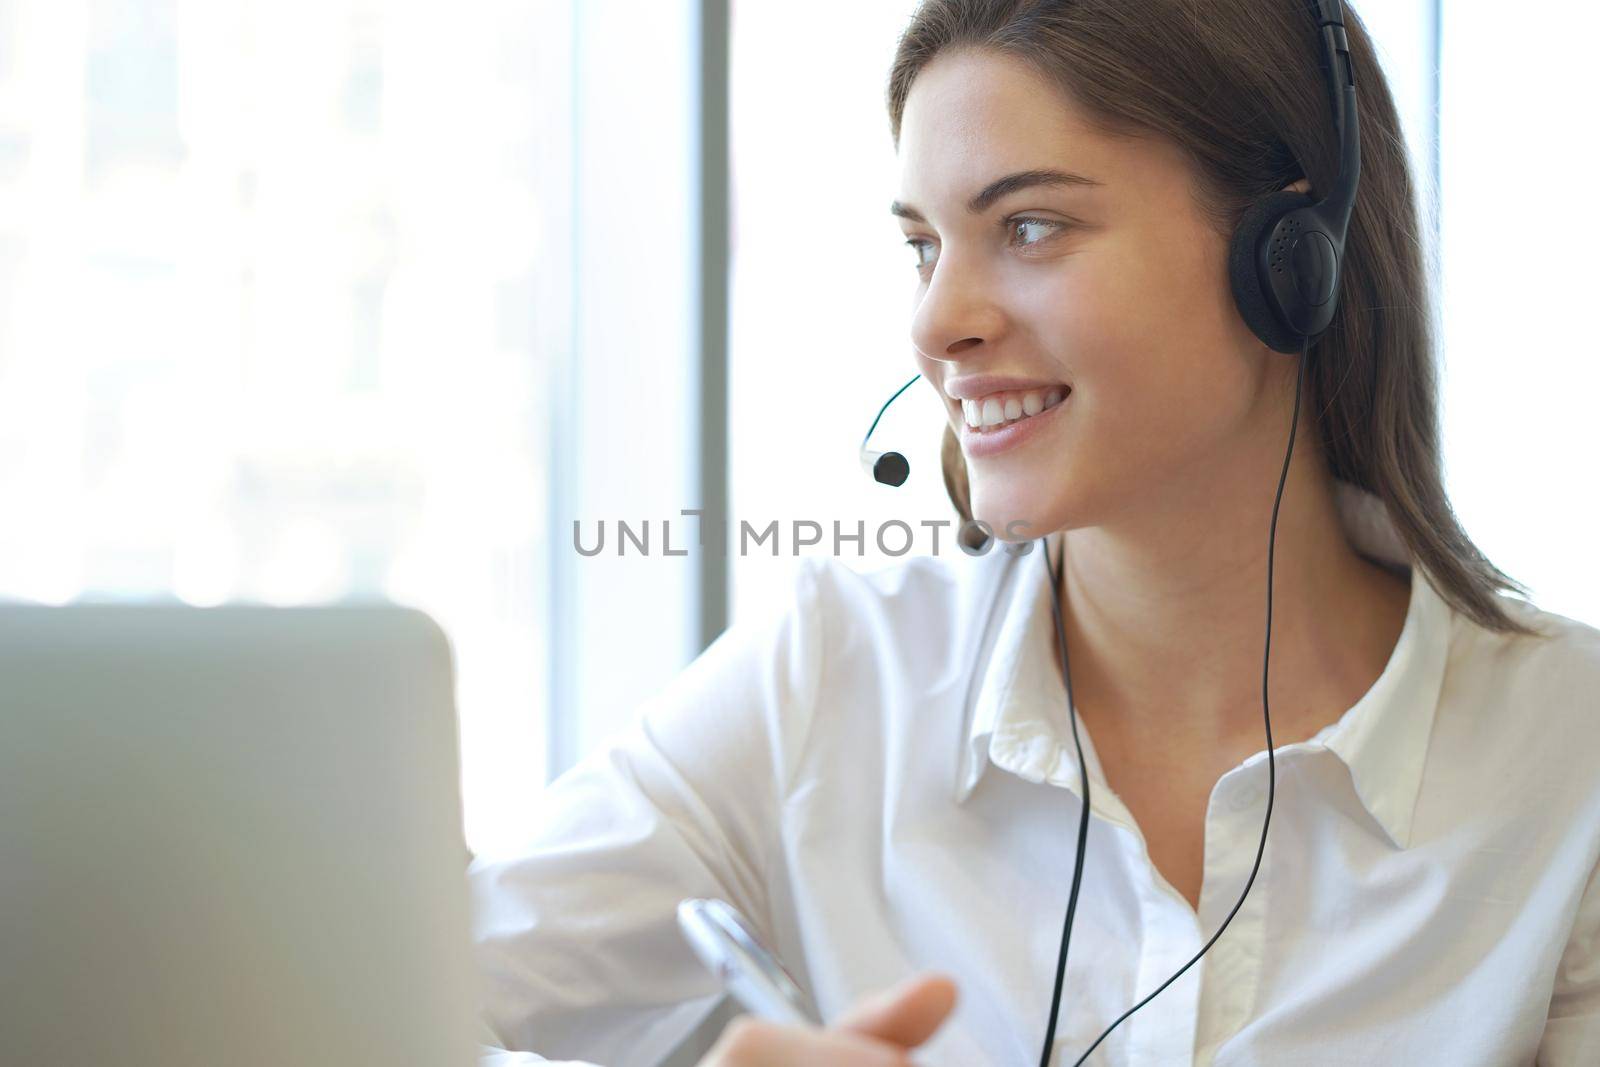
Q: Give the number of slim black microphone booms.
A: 1